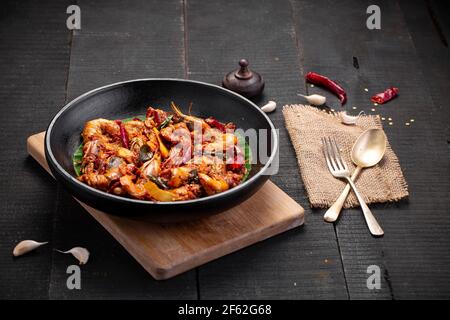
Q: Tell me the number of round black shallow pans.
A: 1